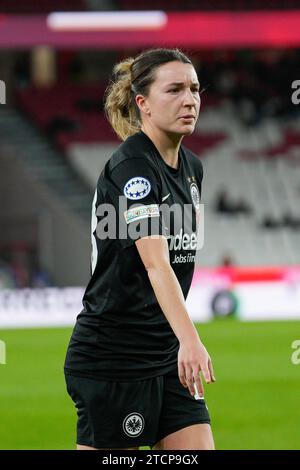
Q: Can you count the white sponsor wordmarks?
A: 1